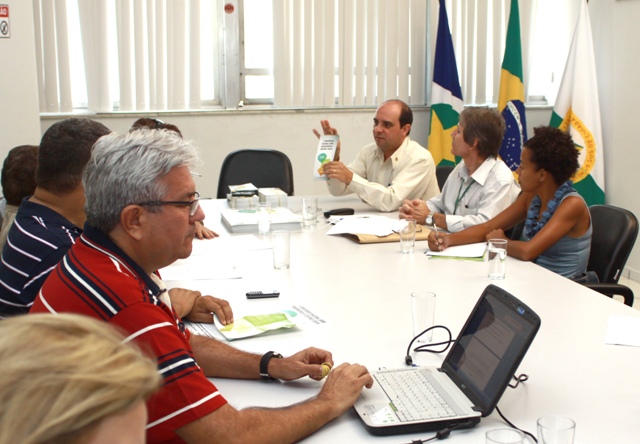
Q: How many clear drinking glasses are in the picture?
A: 8